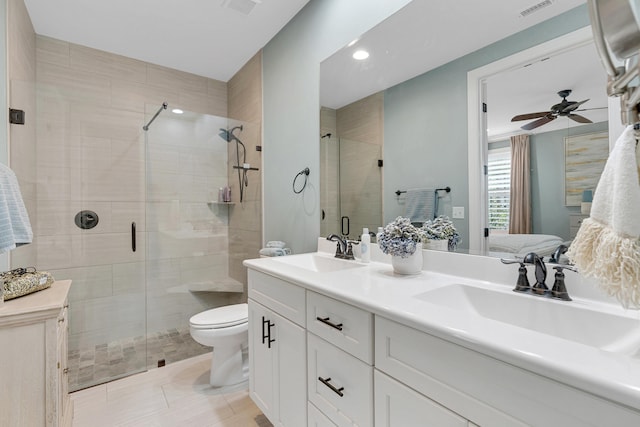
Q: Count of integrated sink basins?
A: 2